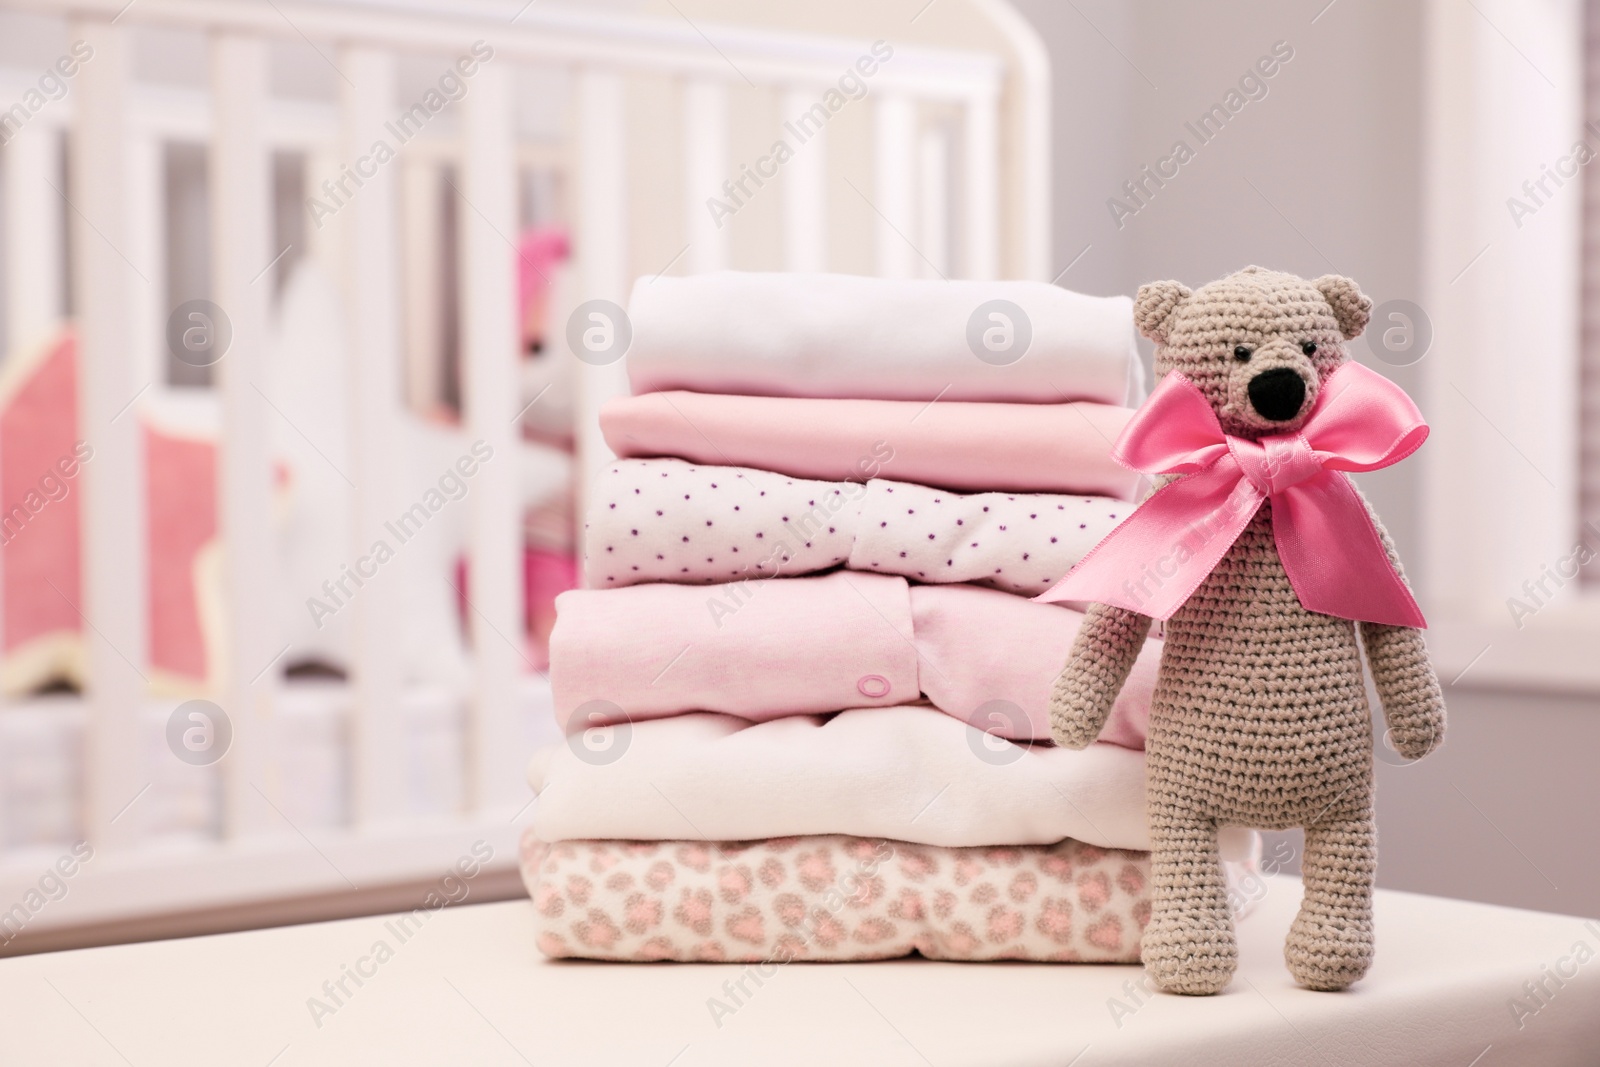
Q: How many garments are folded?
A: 6